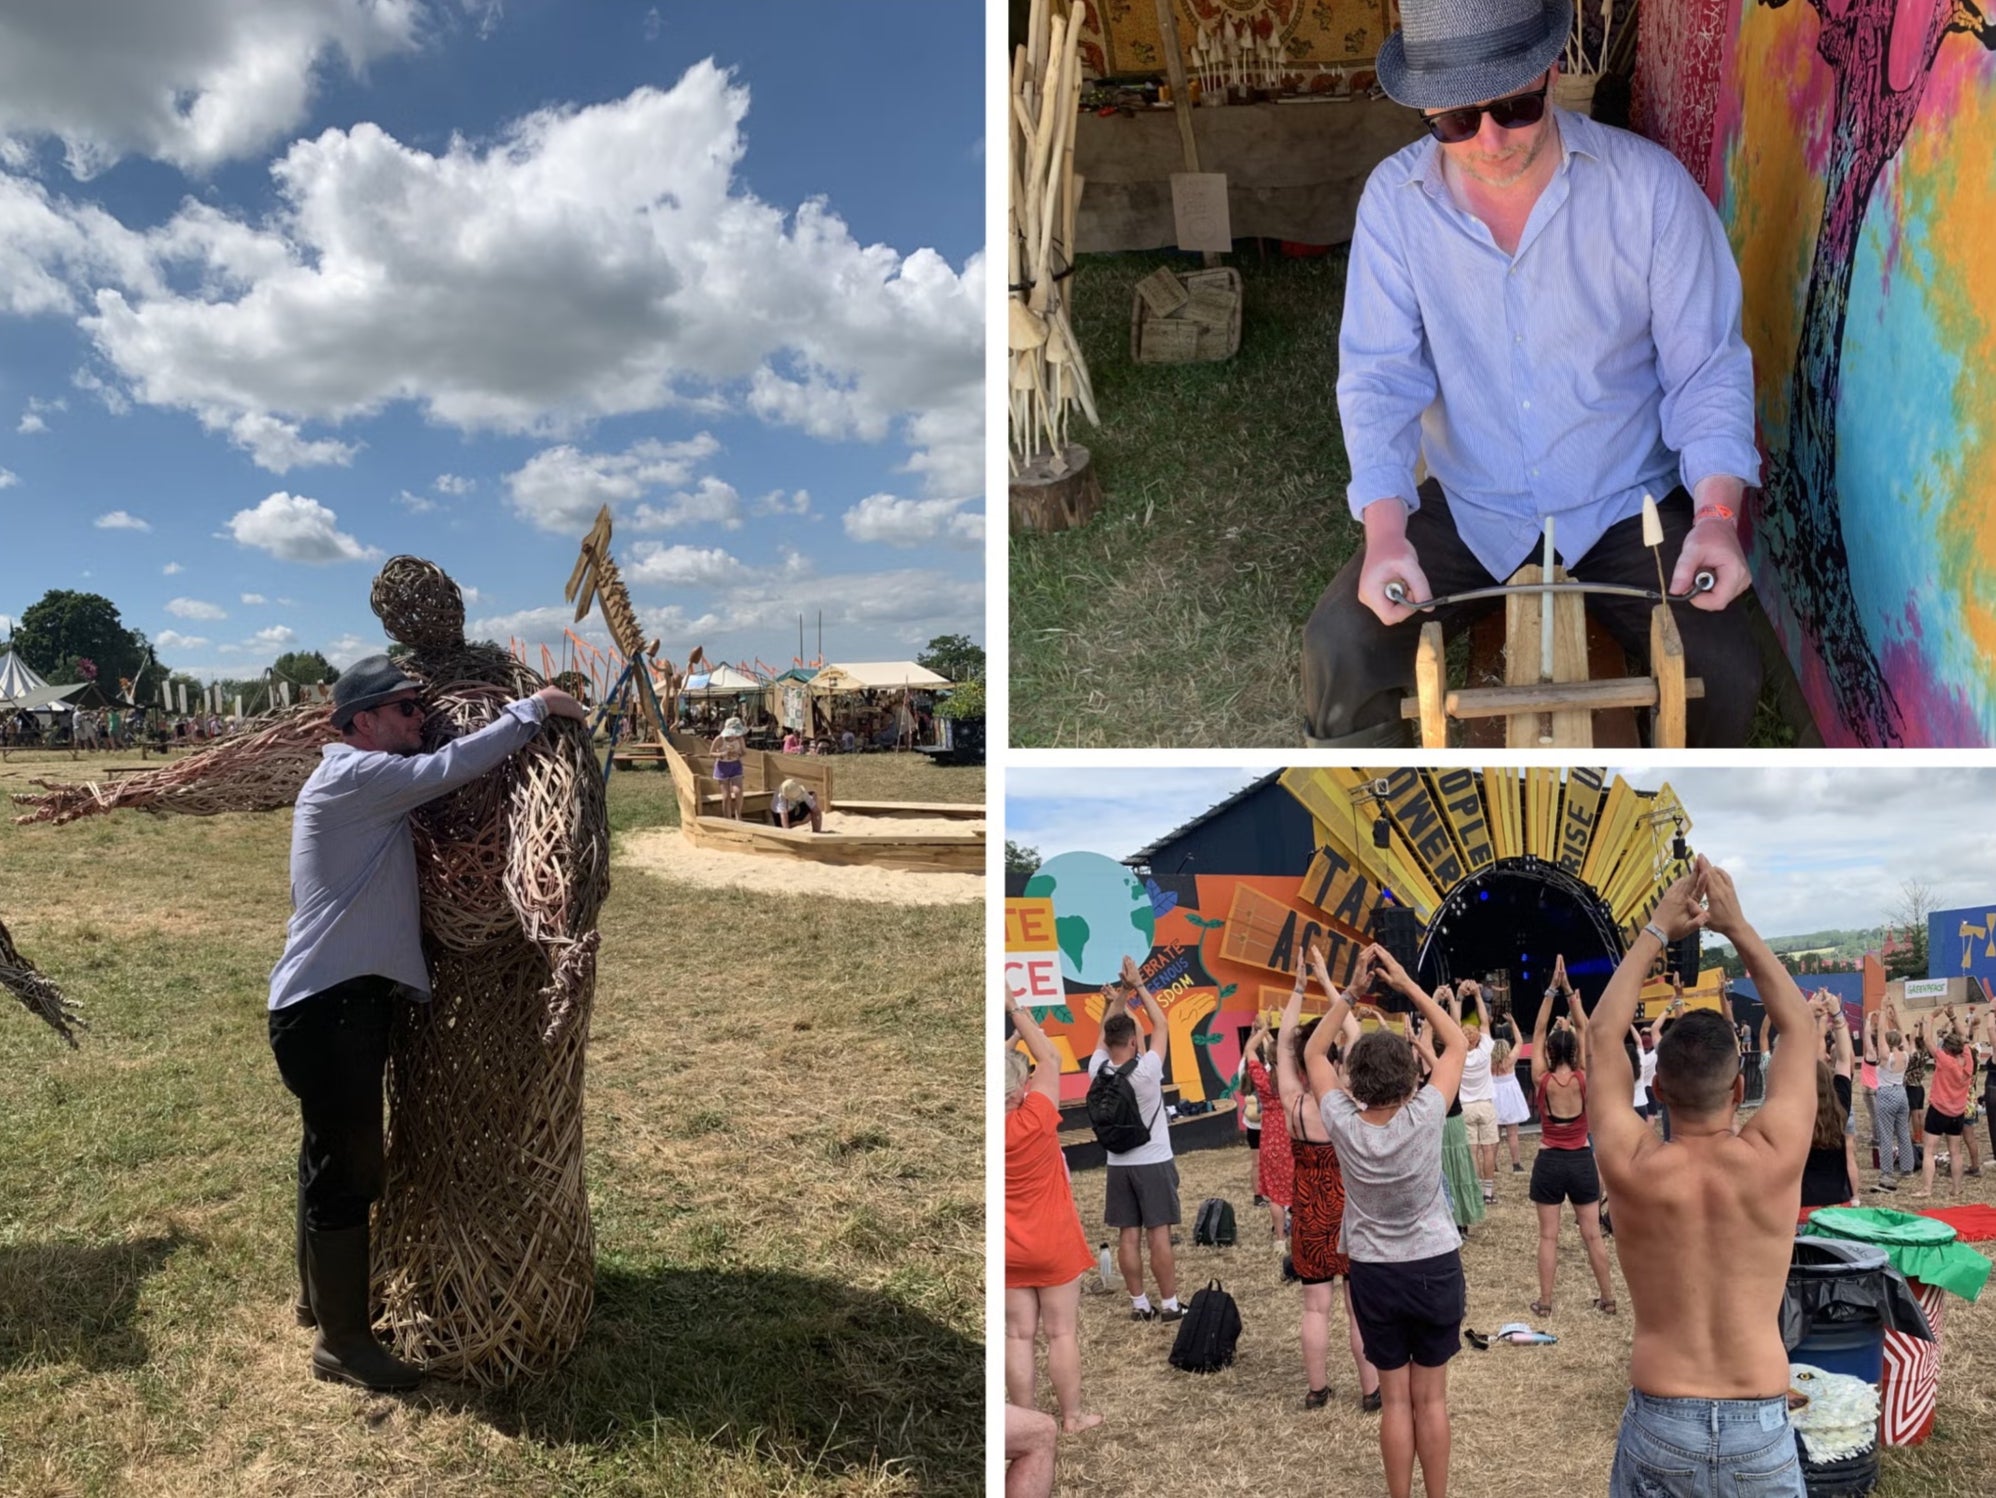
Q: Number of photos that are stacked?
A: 2